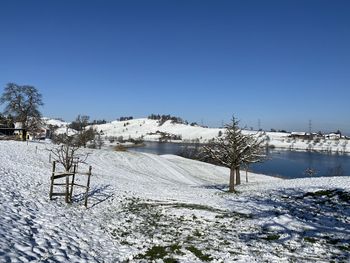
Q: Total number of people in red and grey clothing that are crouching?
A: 0